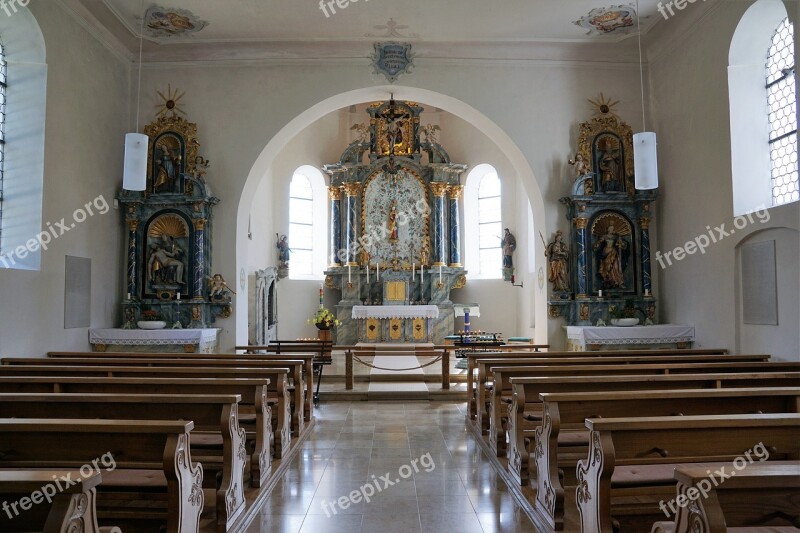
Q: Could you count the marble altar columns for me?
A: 8